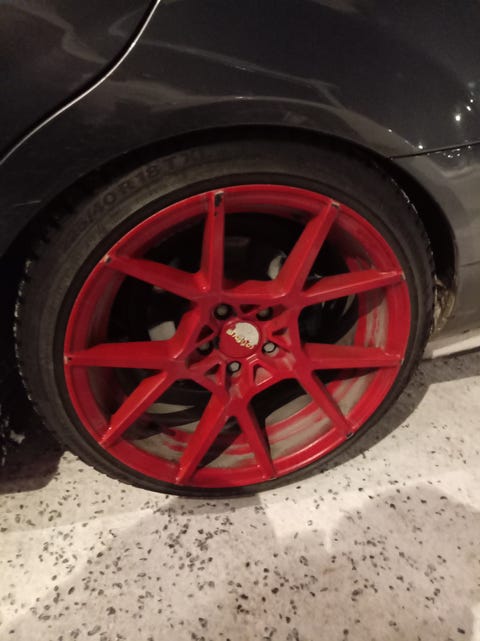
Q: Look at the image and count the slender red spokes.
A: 10